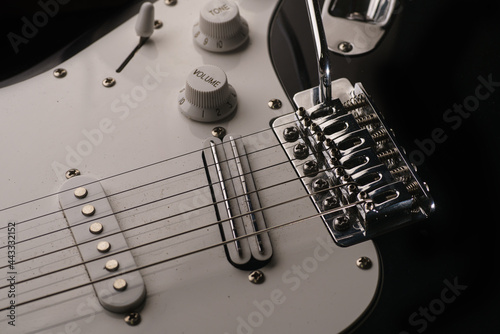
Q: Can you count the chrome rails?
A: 2